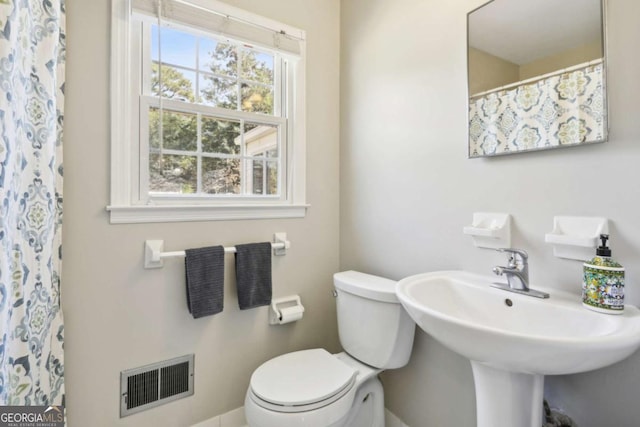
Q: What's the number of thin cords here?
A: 1